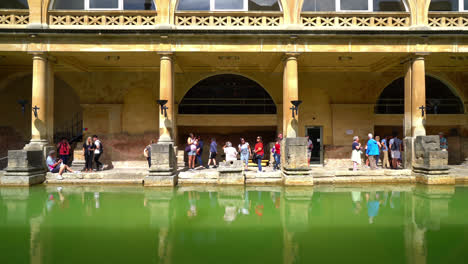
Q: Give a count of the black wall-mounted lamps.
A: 4